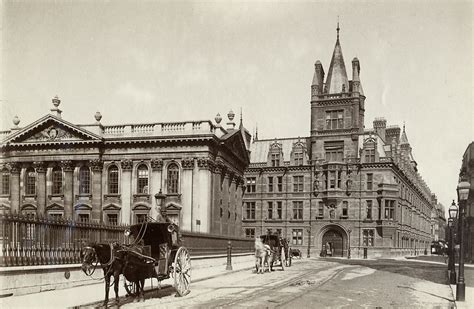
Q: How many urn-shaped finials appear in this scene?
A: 5